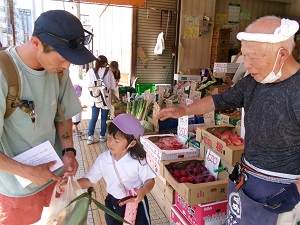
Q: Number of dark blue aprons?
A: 1